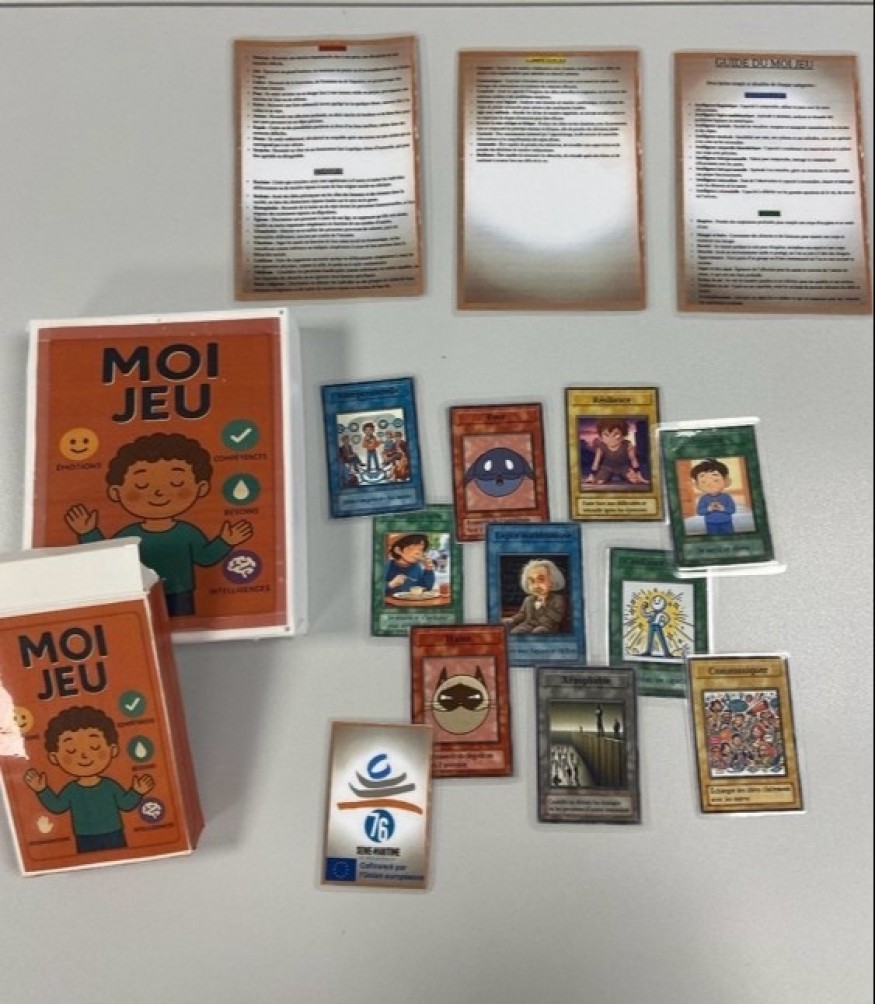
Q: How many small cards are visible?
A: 11